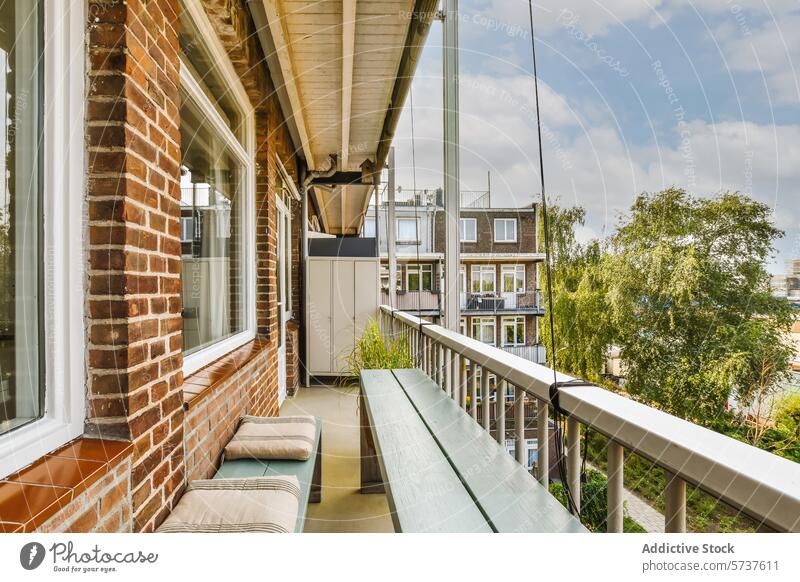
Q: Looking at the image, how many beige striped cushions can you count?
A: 2